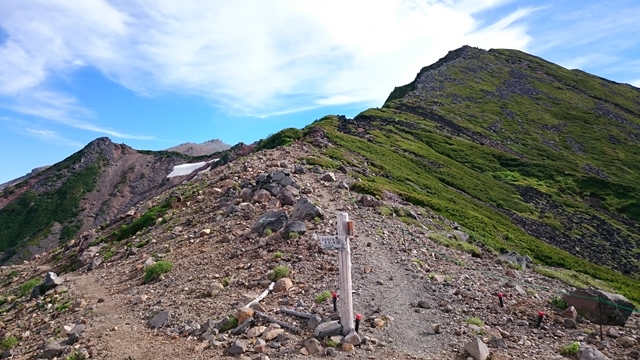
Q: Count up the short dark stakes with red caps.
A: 4